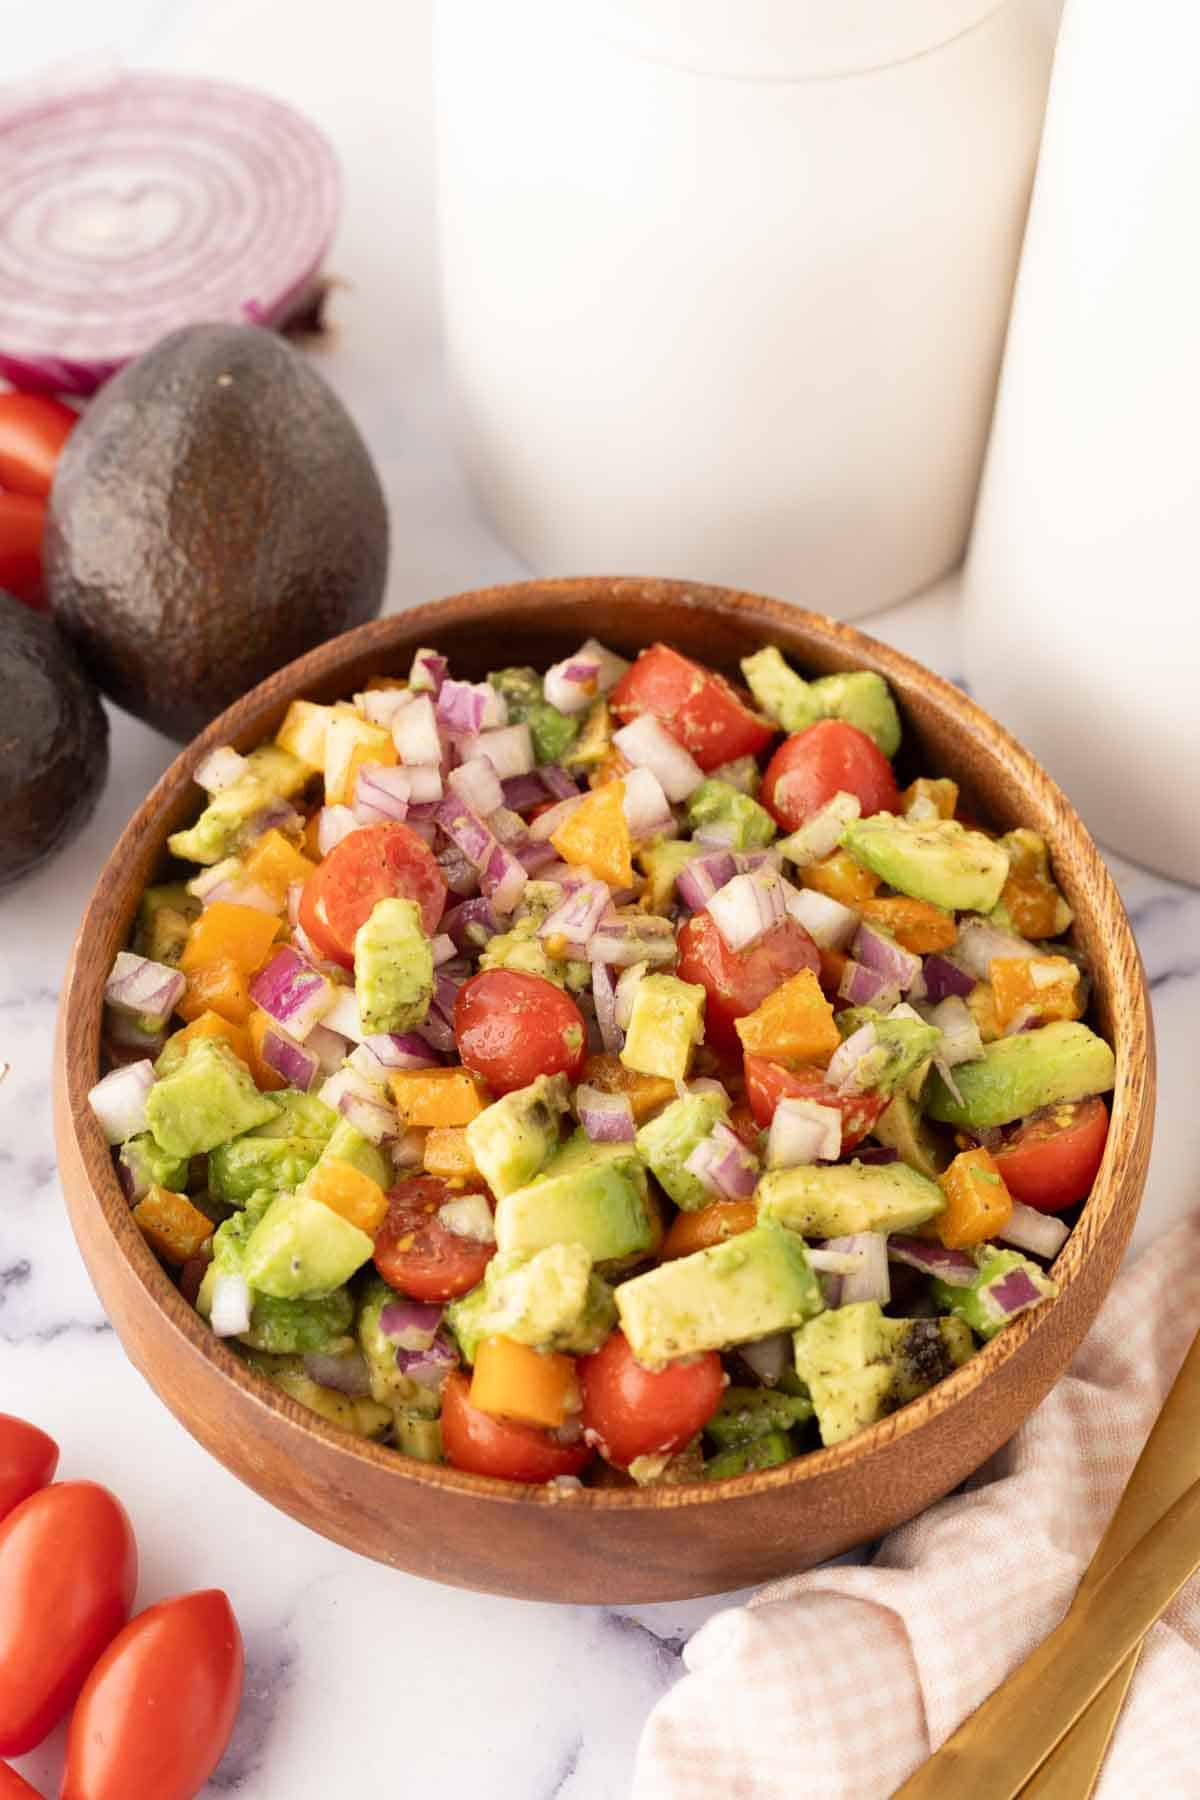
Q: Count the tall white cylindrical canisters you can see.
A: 2